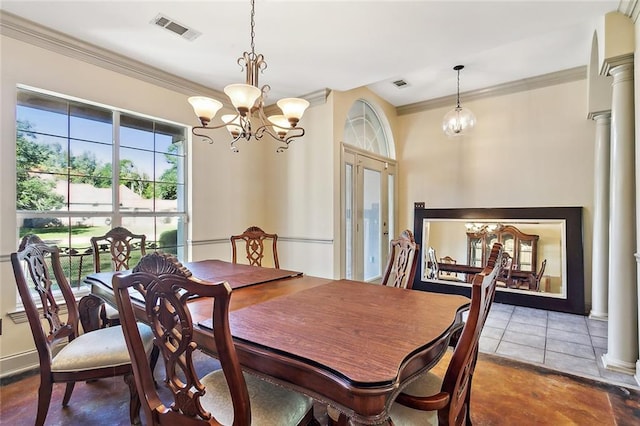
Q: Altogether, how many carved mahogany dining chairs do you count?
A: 6